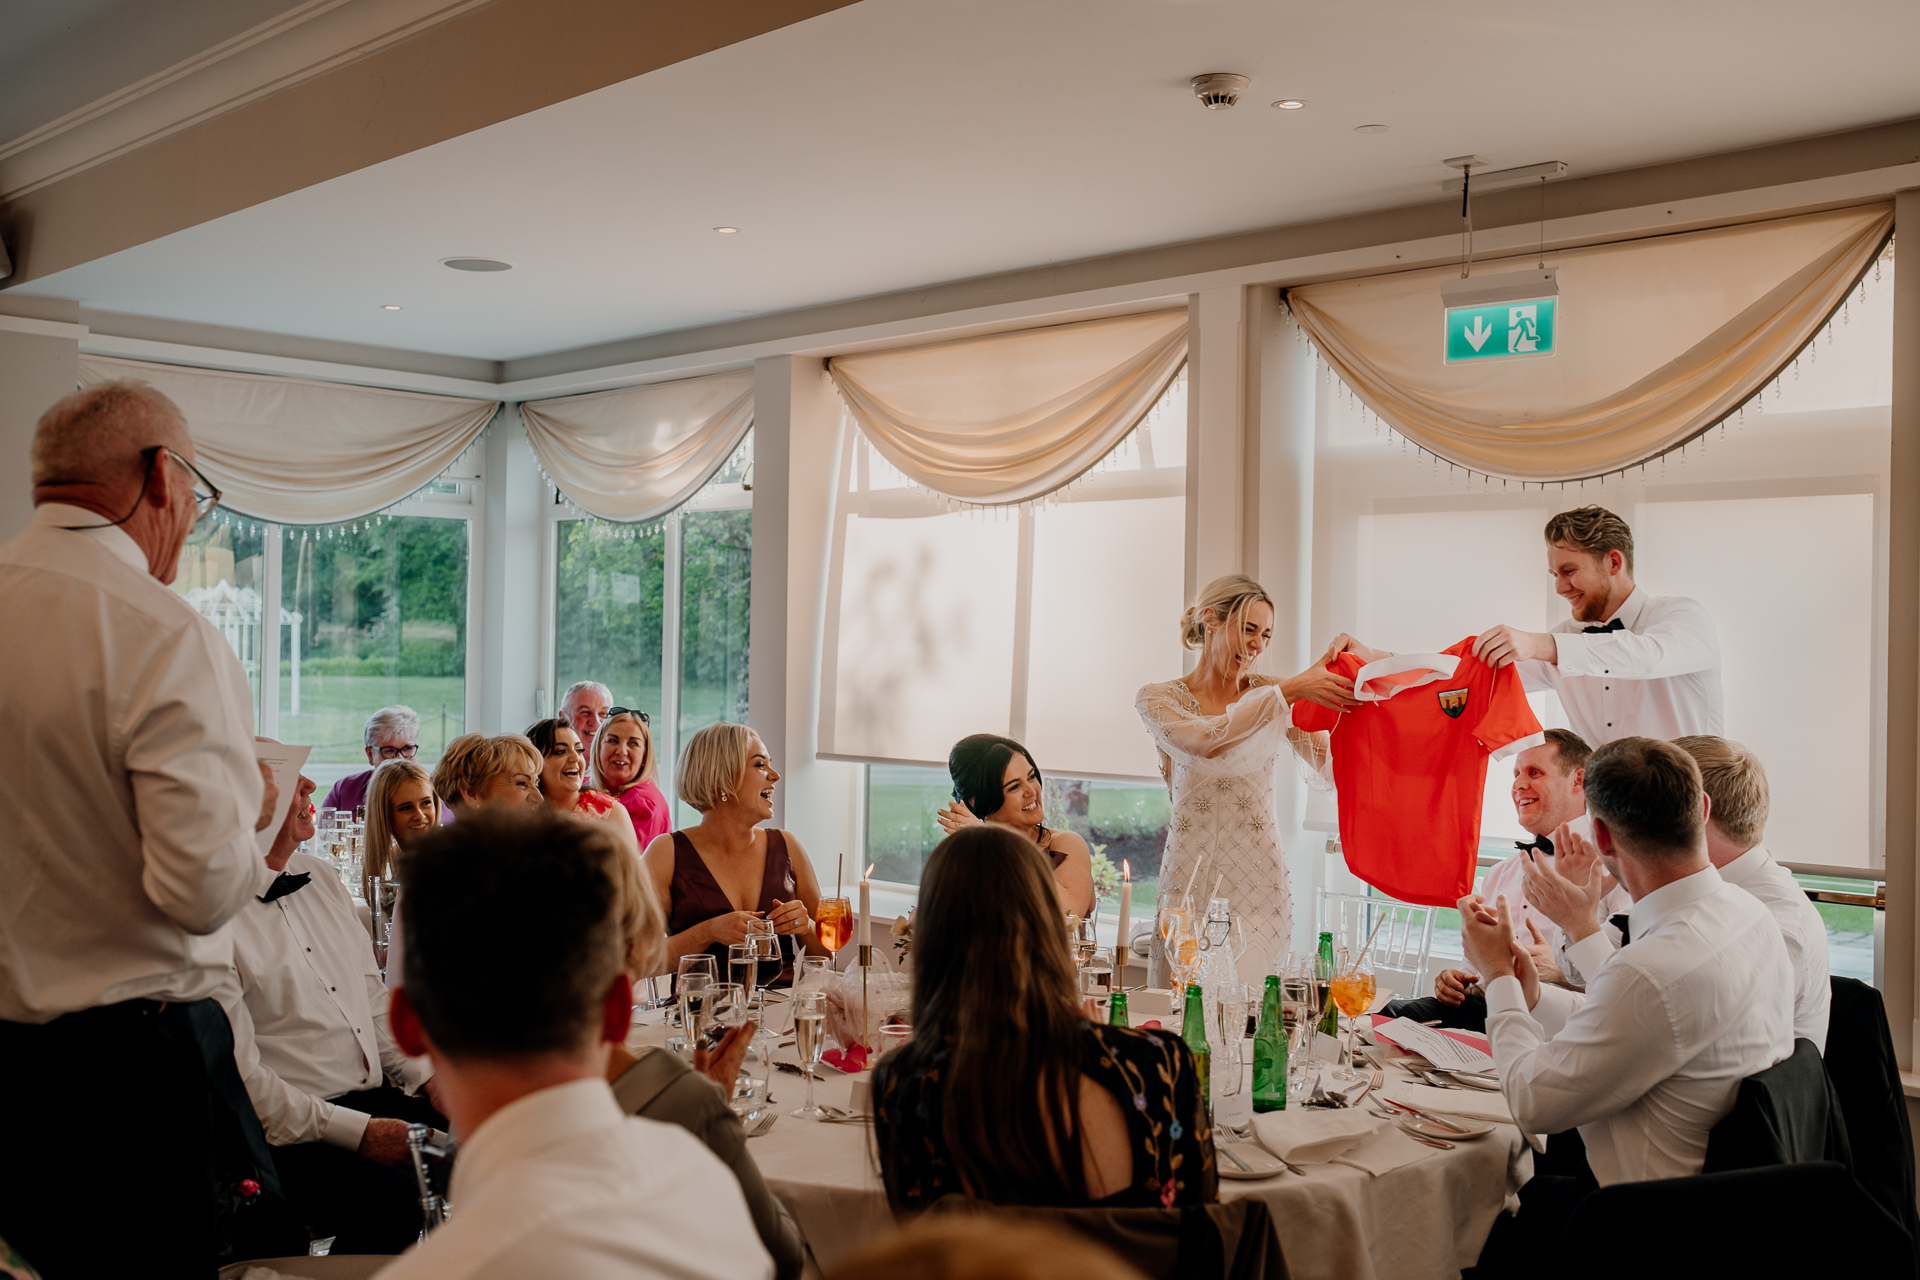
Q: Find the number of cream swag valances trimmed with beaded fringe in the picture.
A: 4